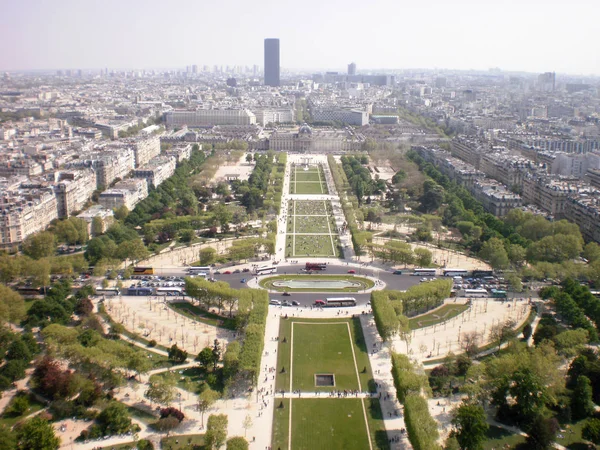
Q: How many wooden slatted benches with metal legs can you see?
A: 0